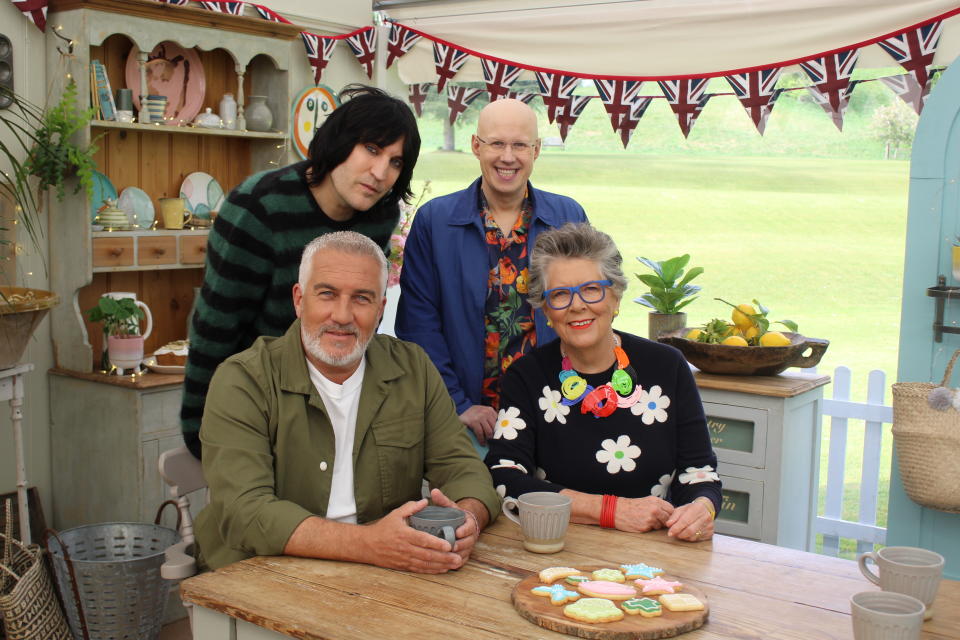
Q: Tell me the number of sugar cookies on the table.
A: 10